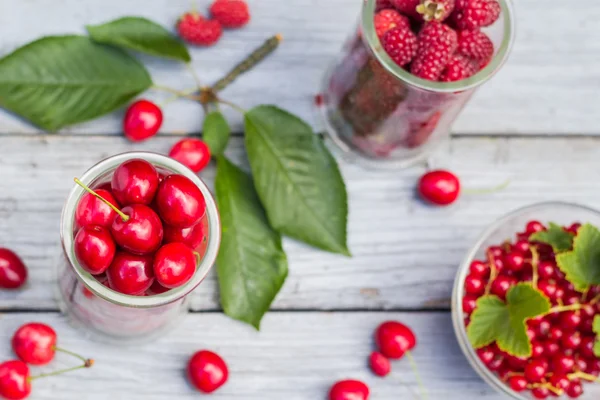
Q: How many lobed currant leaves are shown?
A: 4